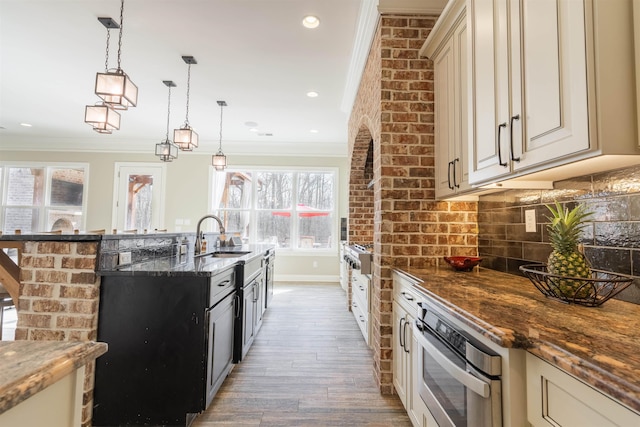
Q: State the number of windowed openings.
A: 3